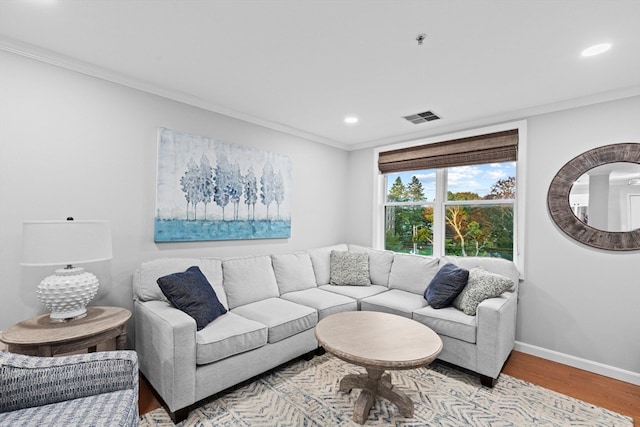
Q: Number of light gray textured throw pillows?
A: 2